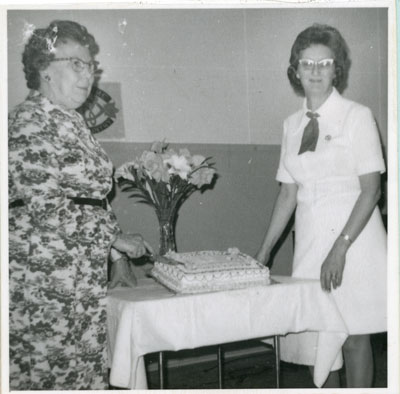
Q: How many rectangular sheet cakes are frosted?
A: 1